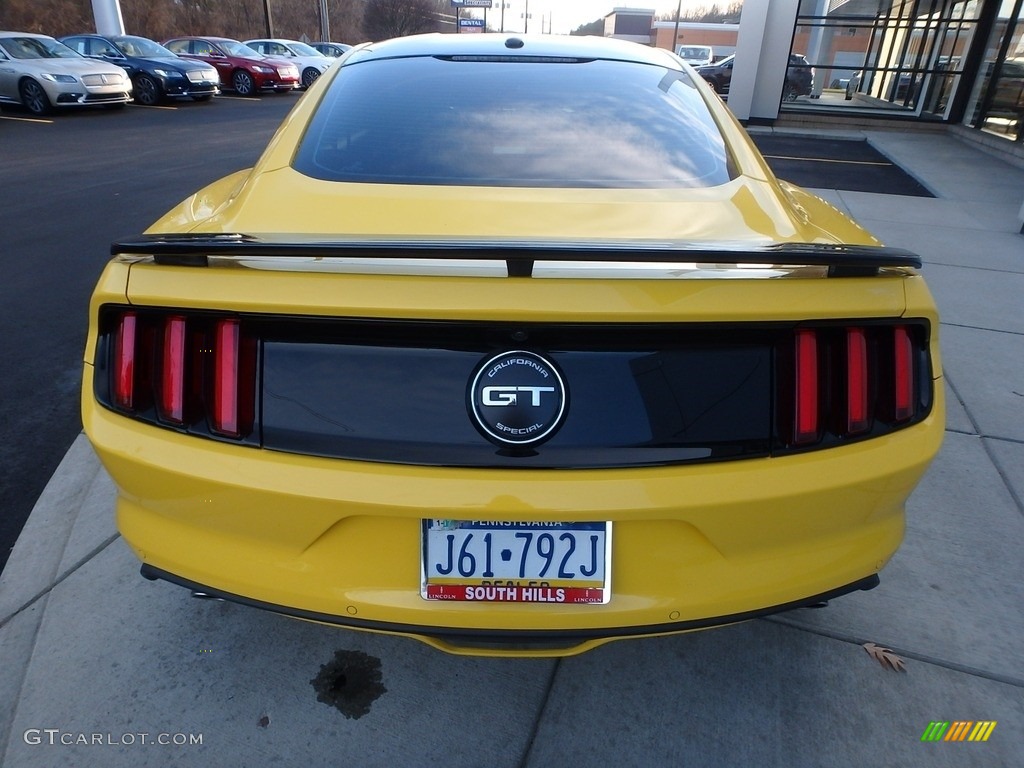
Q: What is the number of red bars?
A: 6